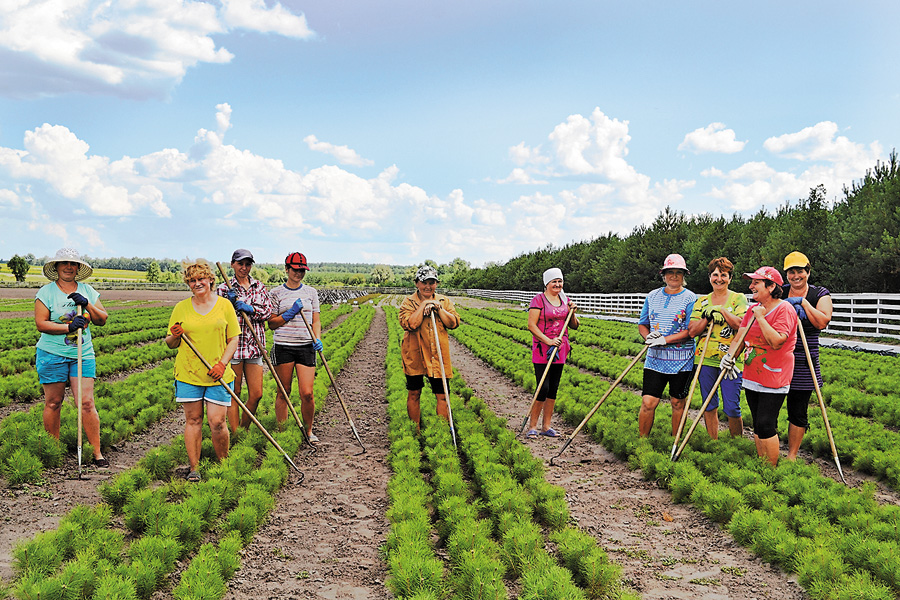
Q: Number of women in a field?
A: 10